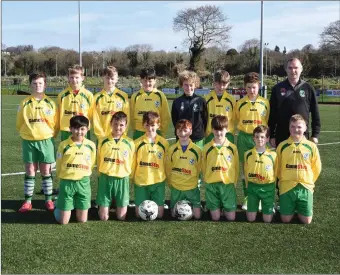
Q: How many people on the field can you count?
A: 15